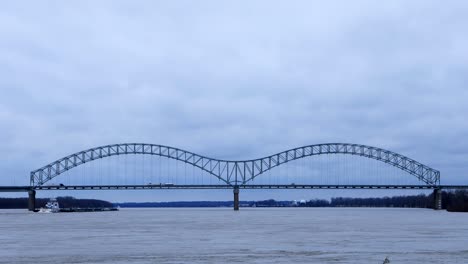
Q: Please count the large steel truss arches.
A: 2